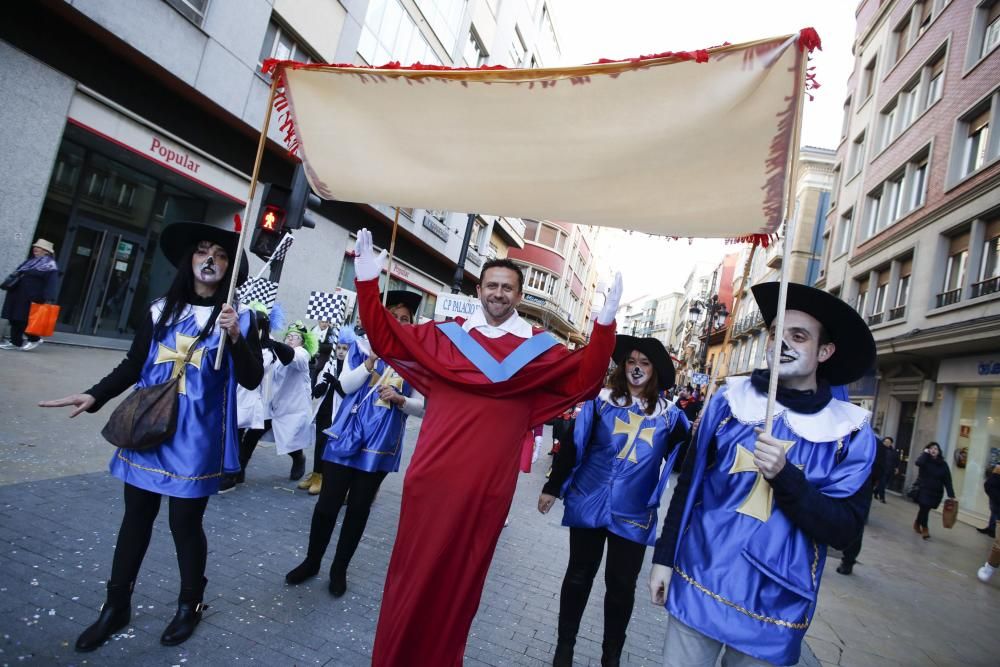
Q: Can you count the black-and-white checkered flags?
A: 3